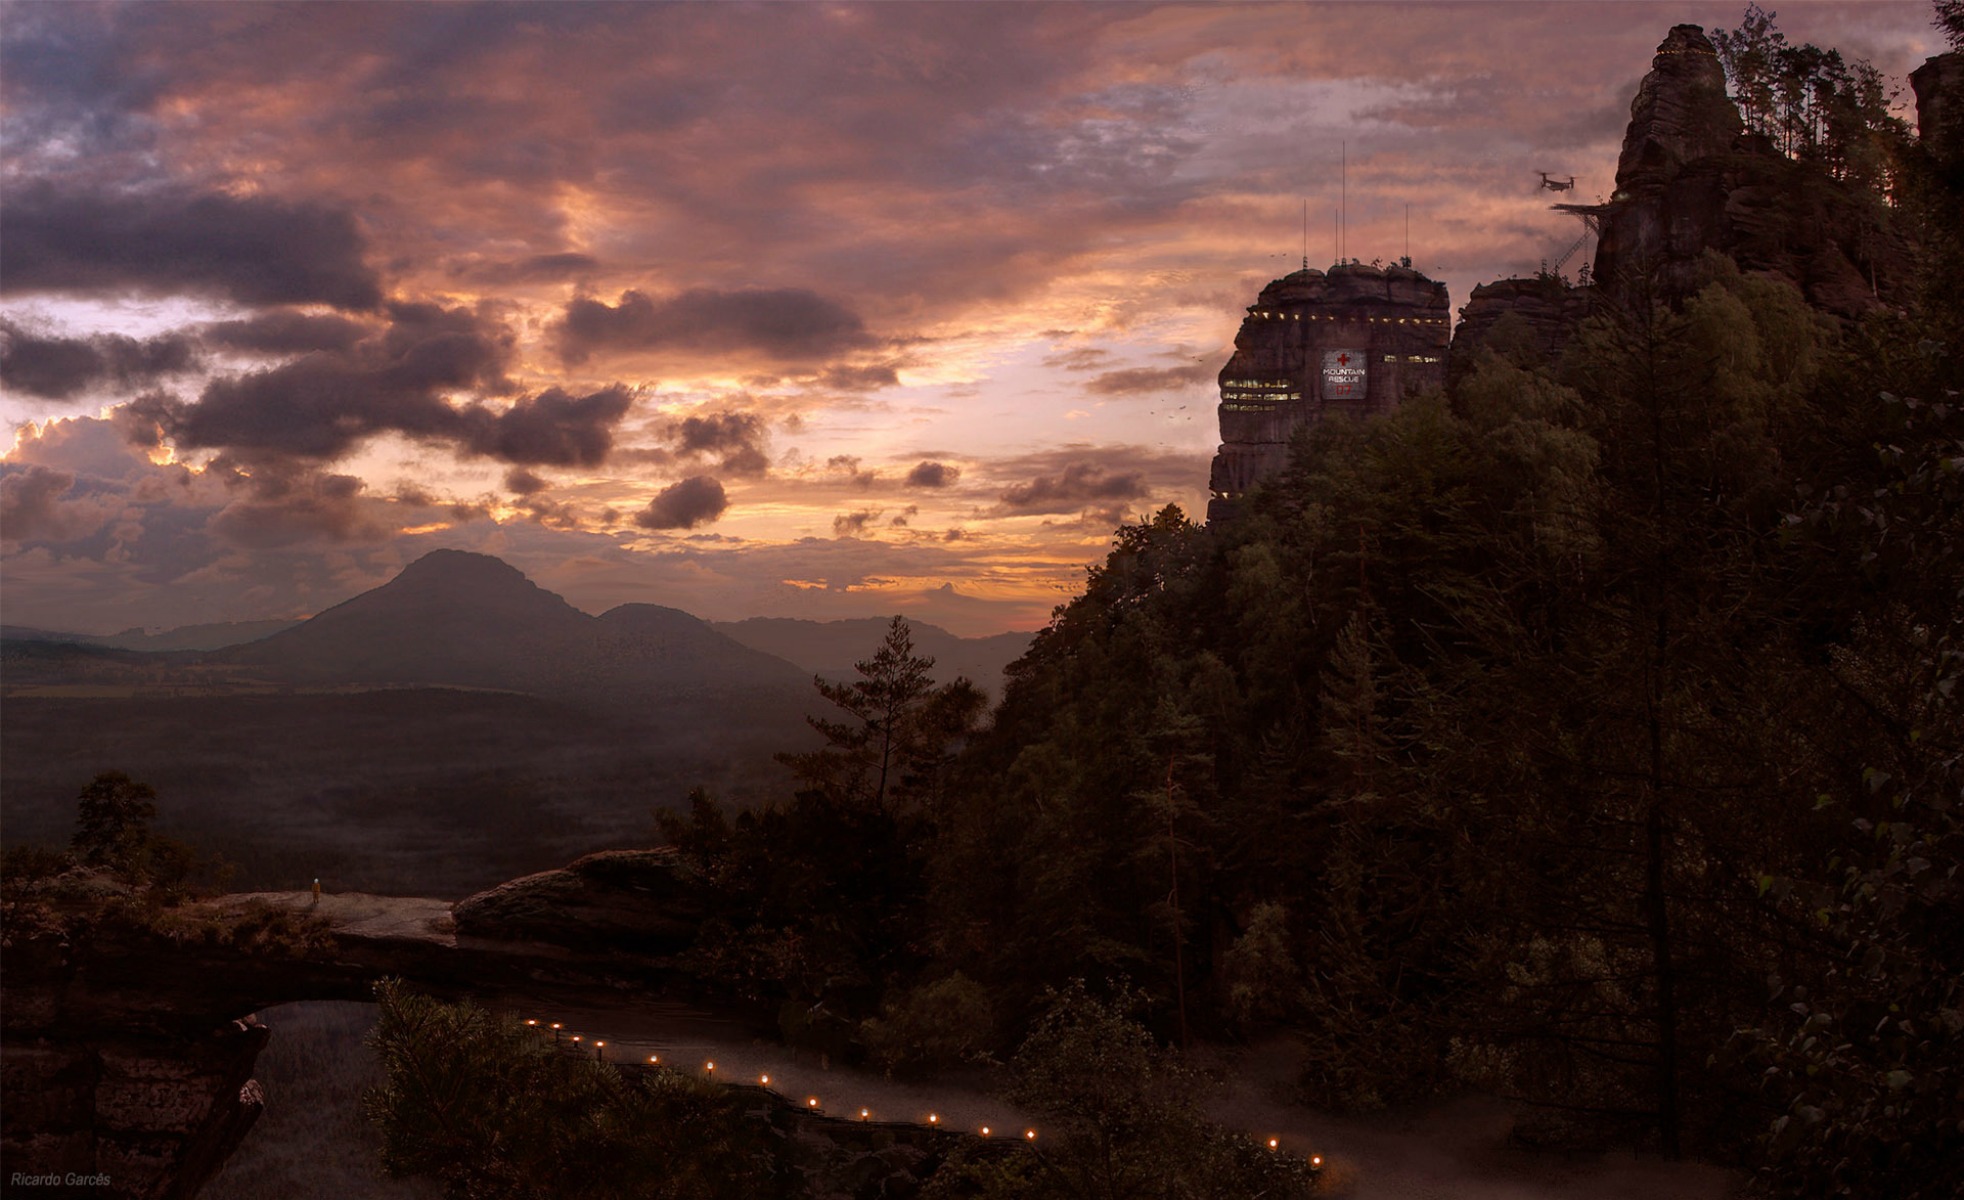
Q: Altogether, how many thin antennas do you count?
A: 4